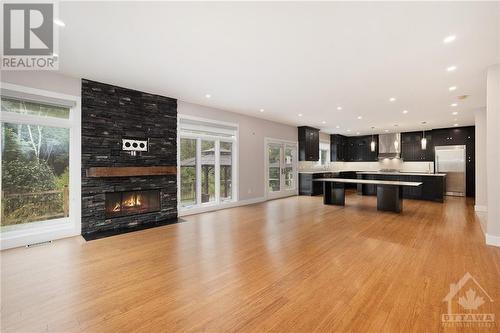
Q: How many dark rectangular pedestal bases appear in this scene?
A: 2